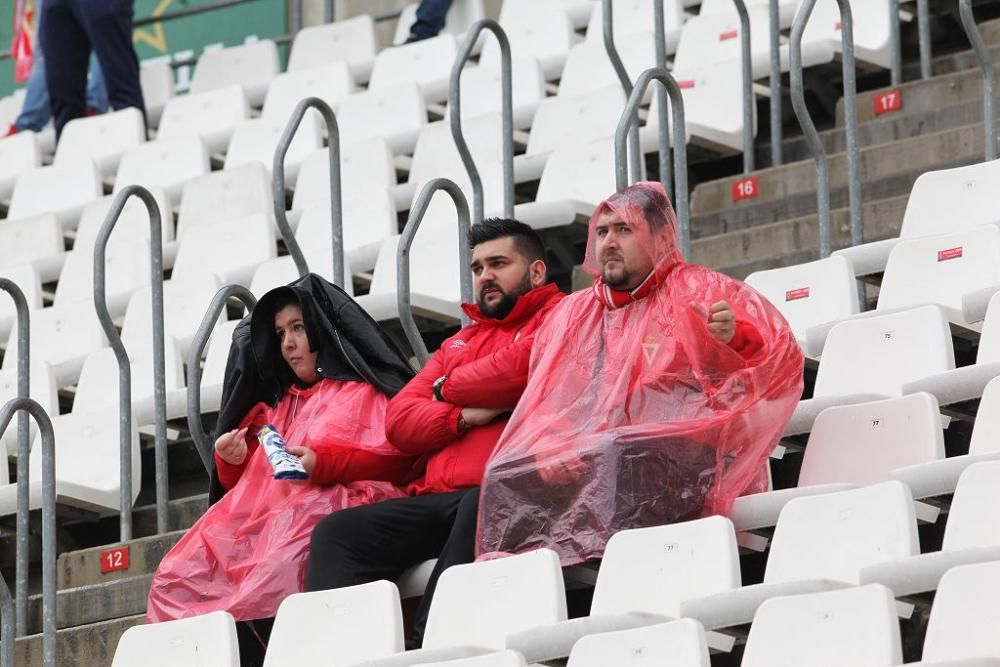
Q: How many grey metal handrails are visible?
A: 13